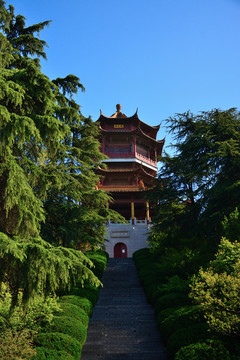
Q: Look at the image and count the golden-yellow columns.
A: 2